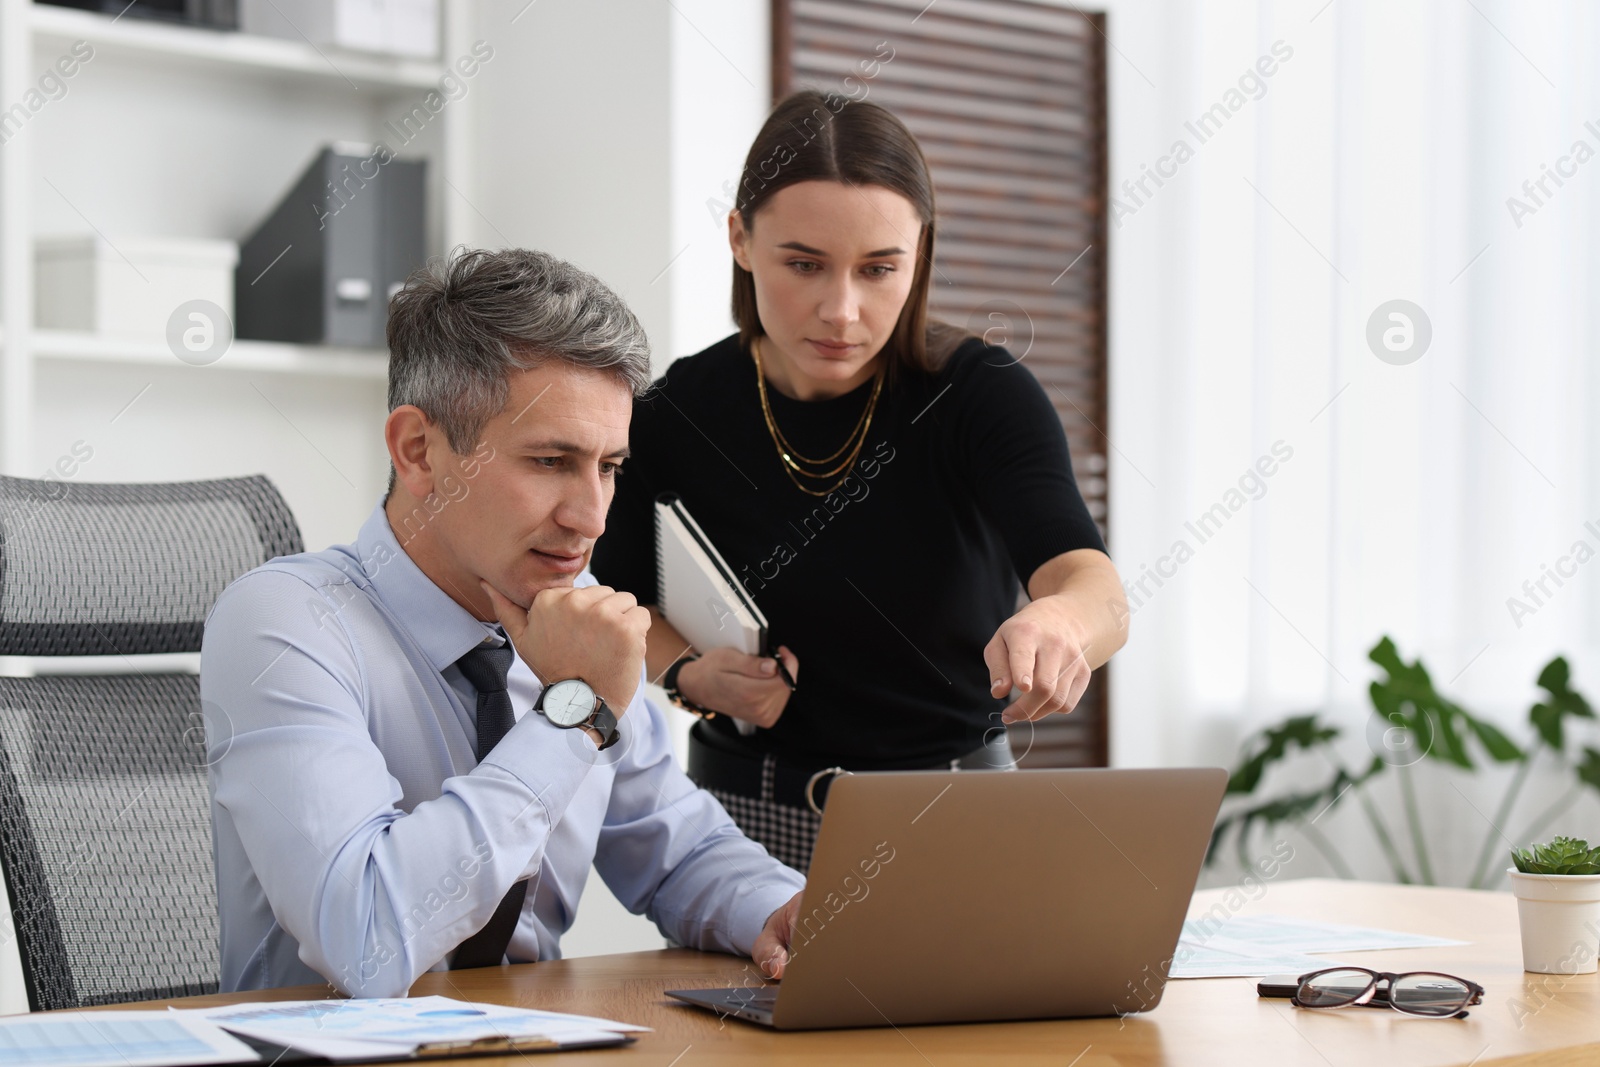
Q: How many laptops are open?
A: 1